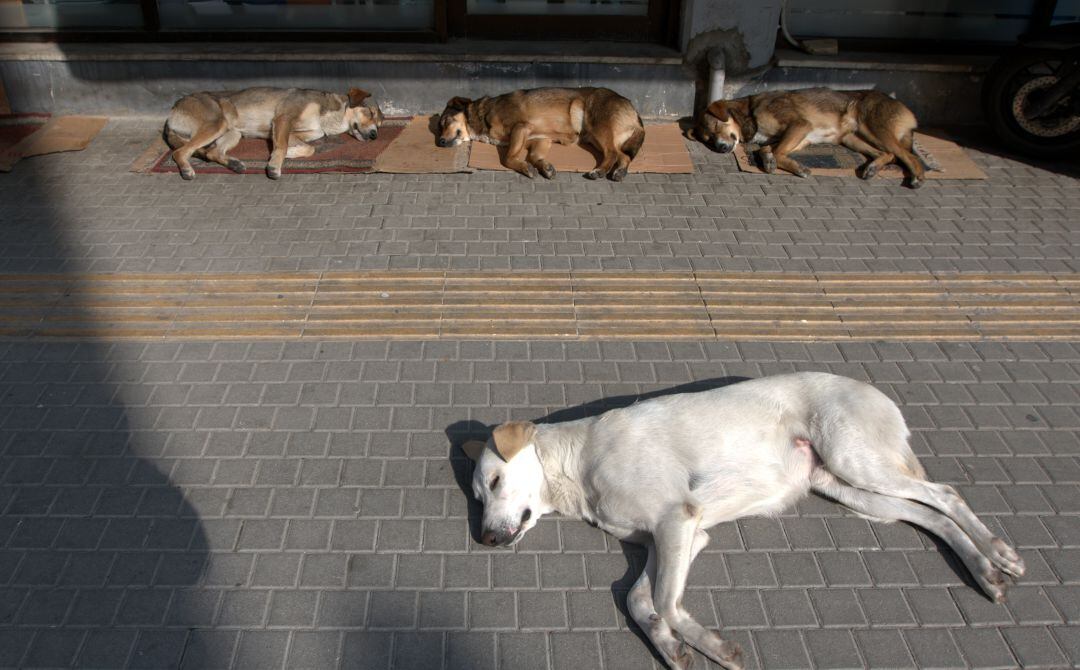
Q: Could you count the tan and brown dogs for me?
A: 3